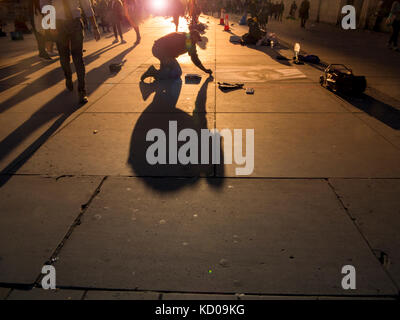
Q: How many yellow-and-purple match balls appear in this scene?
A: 0